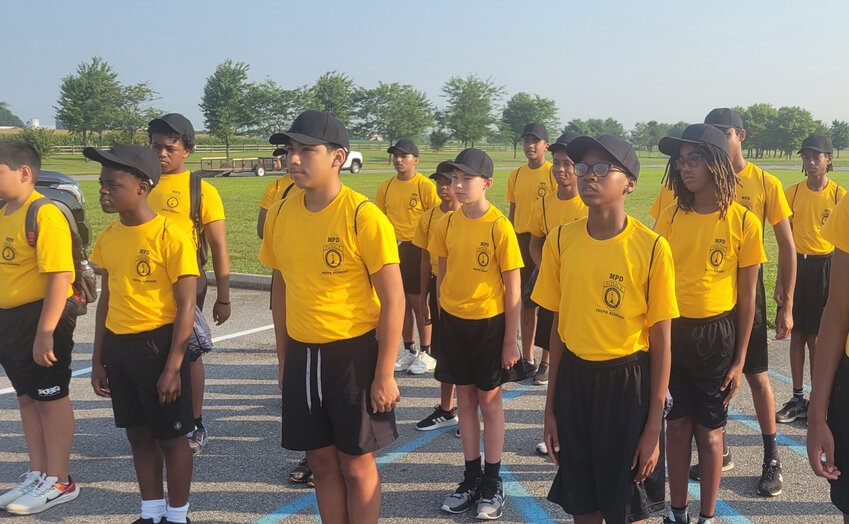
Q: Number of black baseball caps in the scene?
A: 13